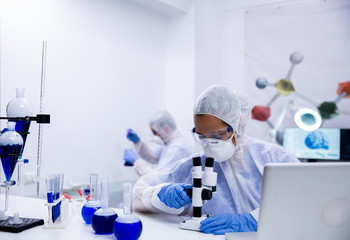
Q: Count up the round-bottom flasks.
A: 3